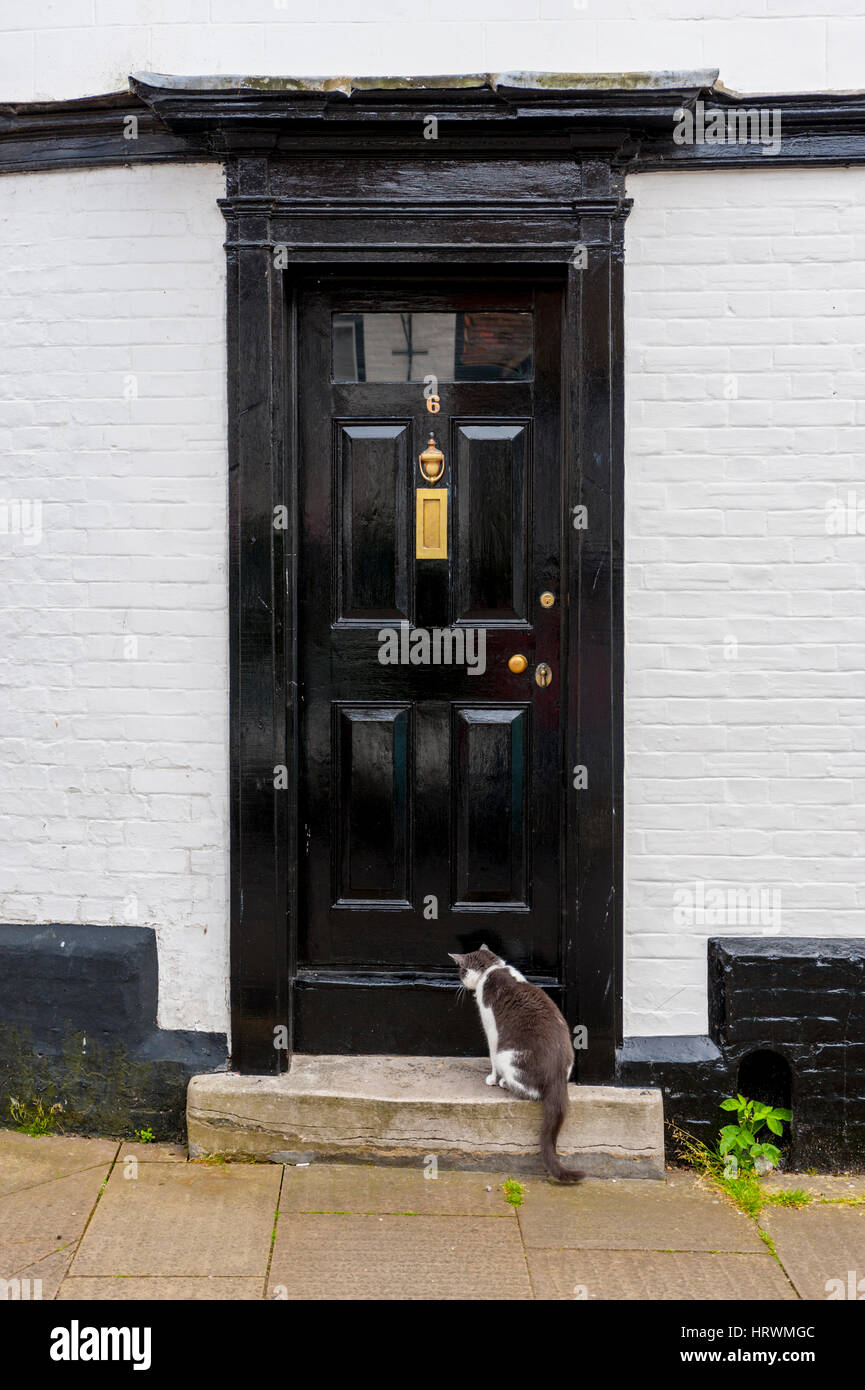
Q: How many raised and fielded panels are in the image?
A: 4